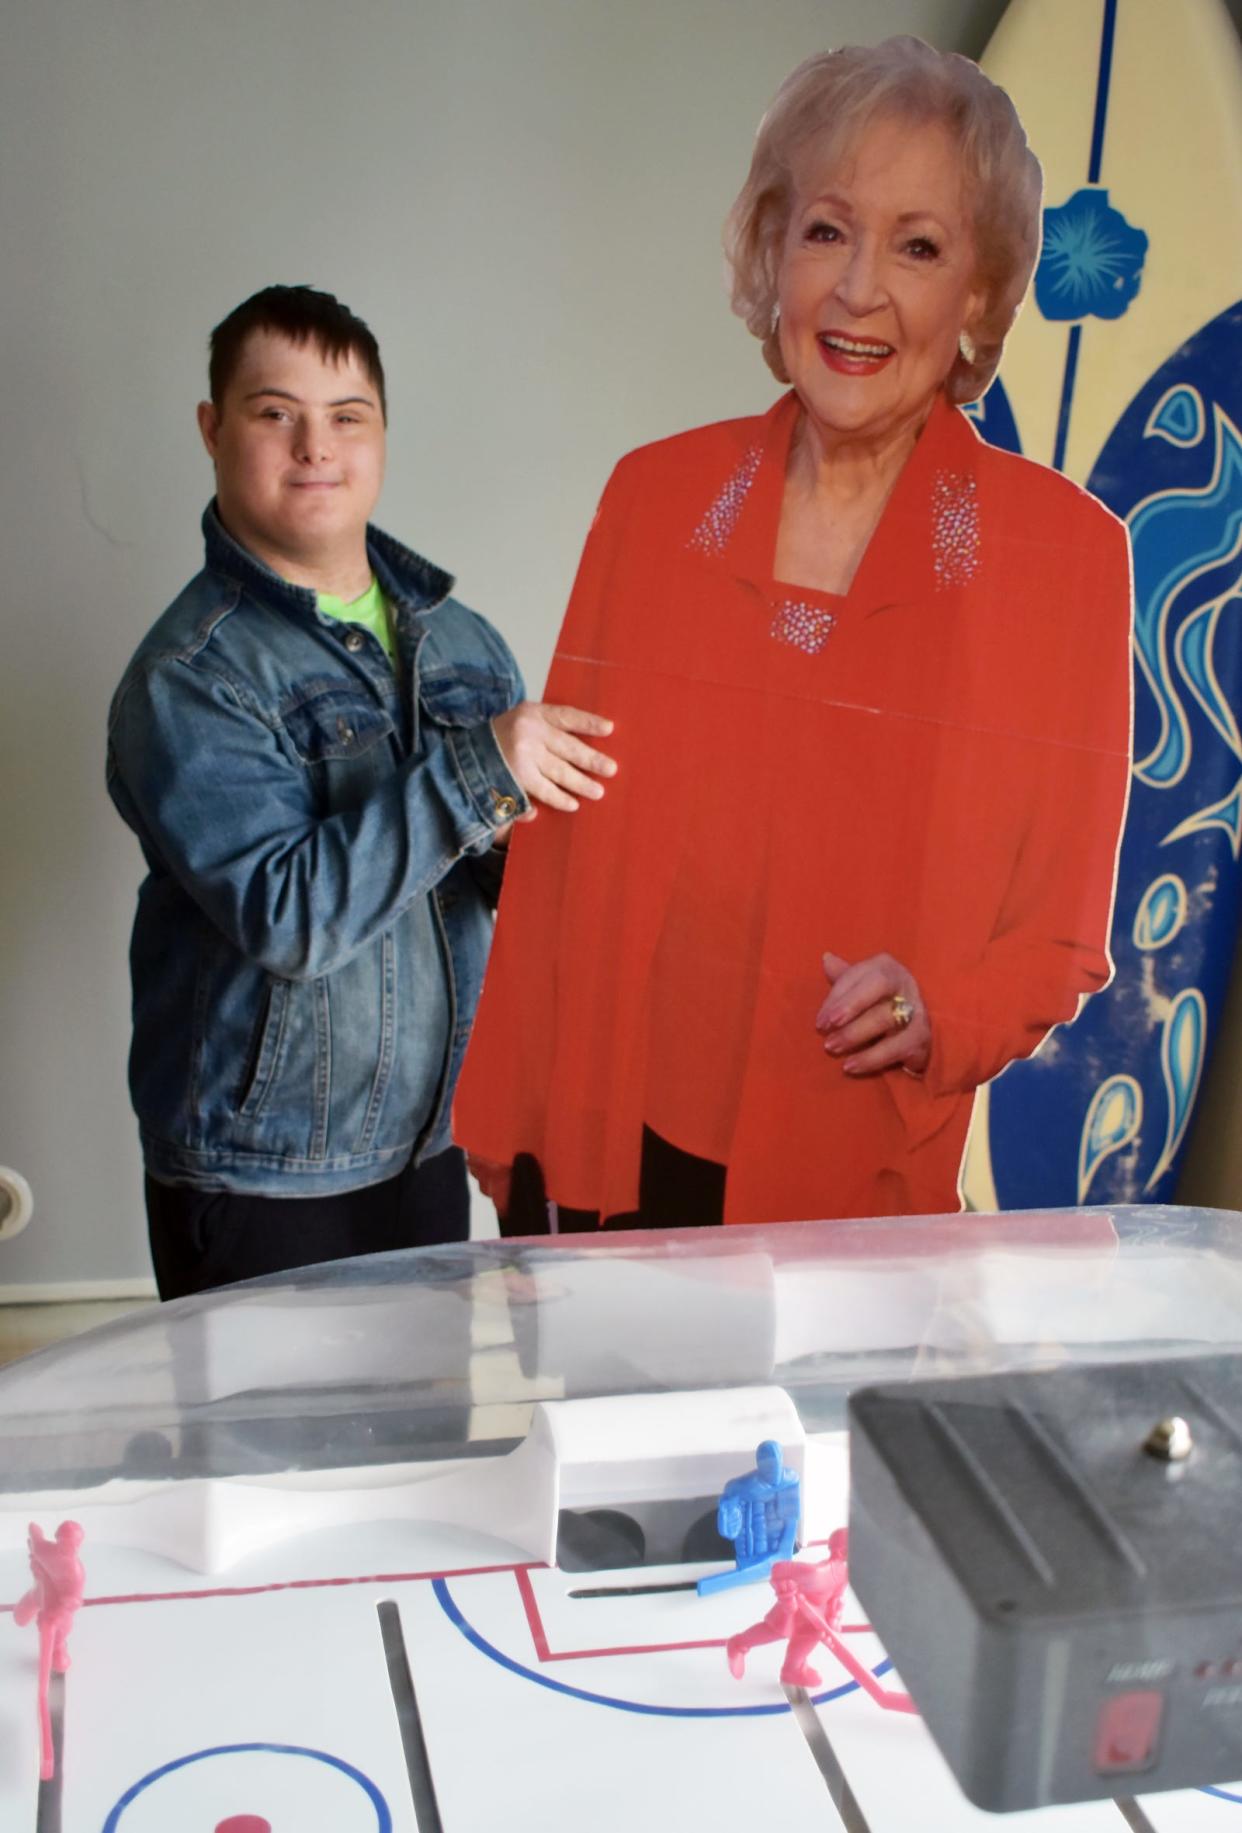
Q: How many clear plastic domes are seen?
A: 1